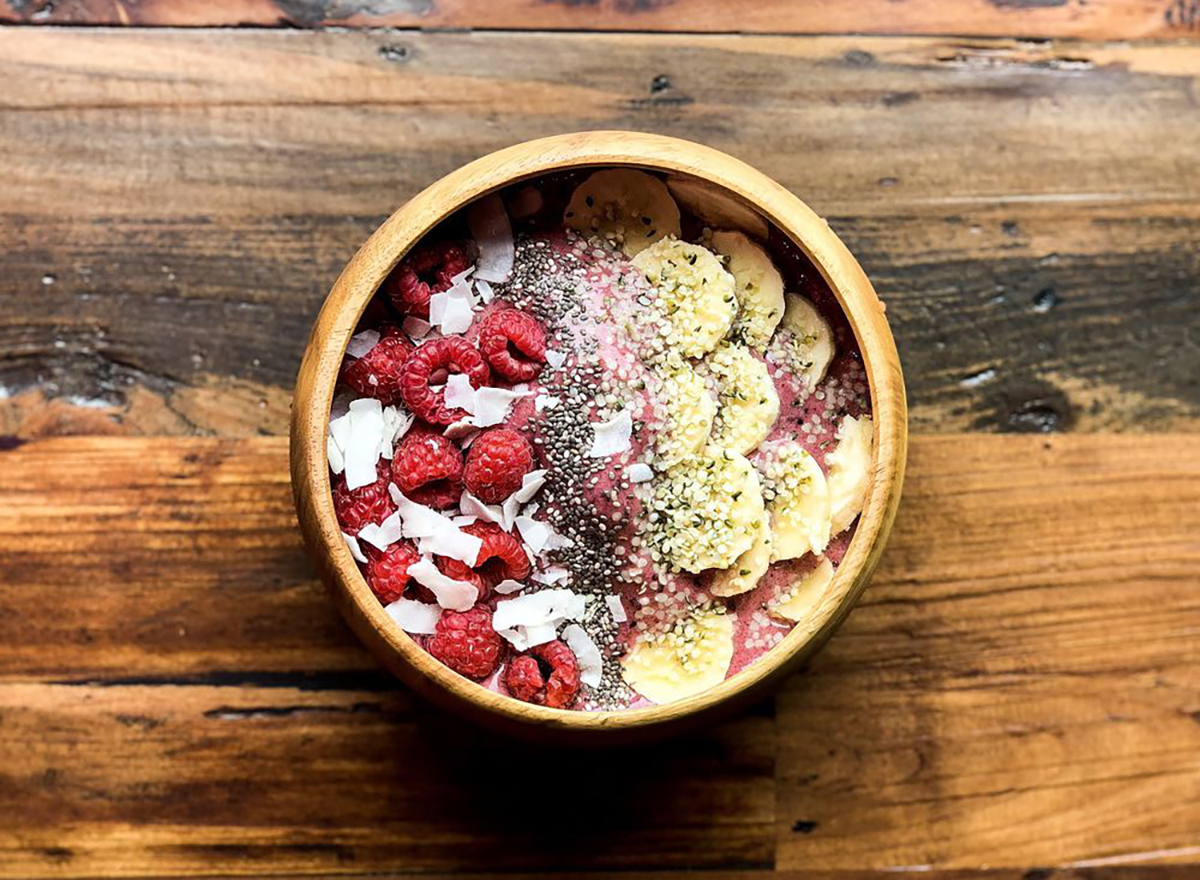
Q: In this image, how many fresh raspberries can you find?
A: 12